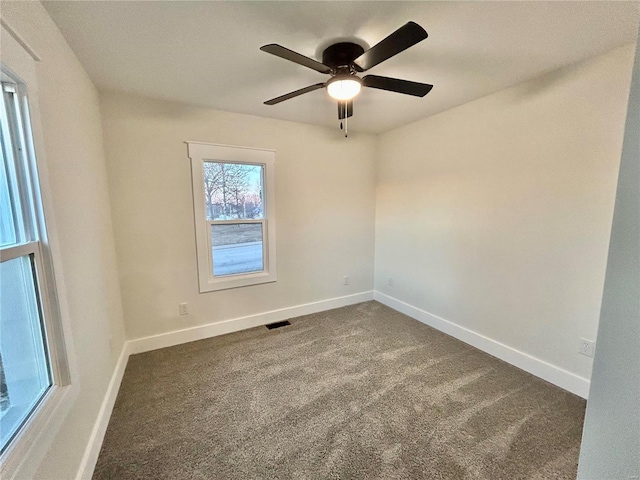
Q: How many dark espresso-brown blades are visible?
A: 5